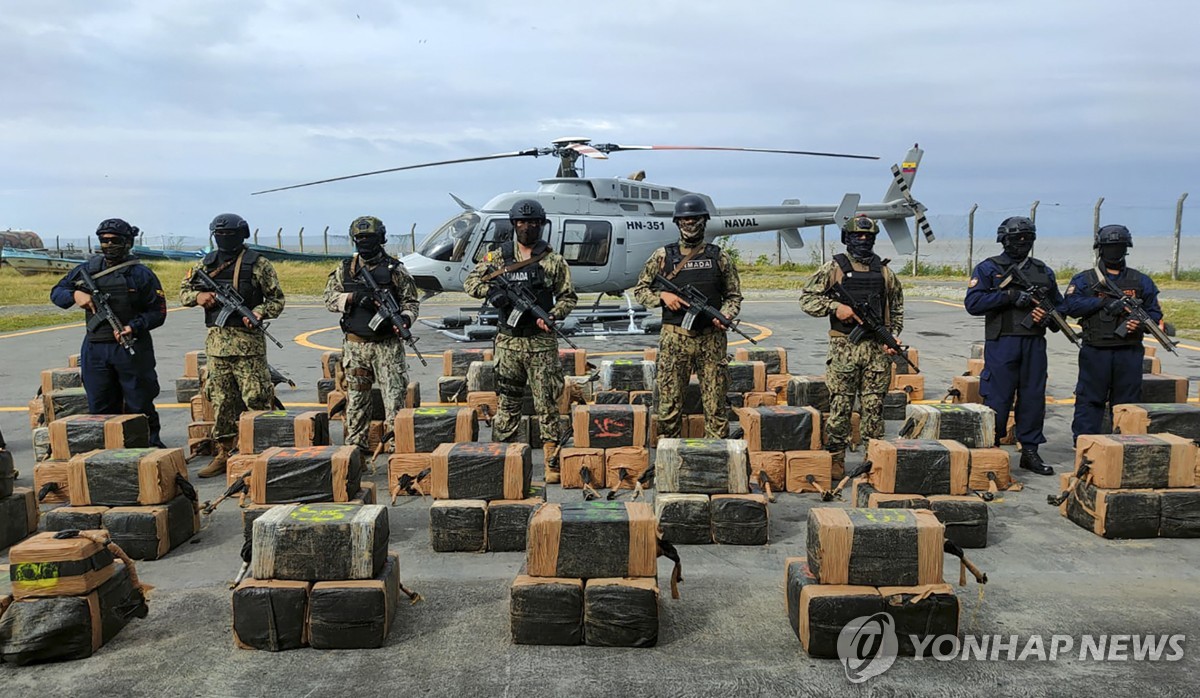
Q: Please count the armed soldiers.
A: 8